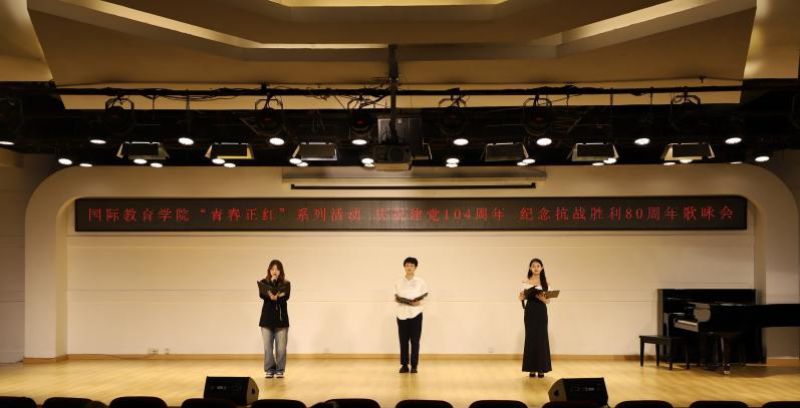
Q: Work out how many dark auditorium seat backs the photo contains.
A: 12